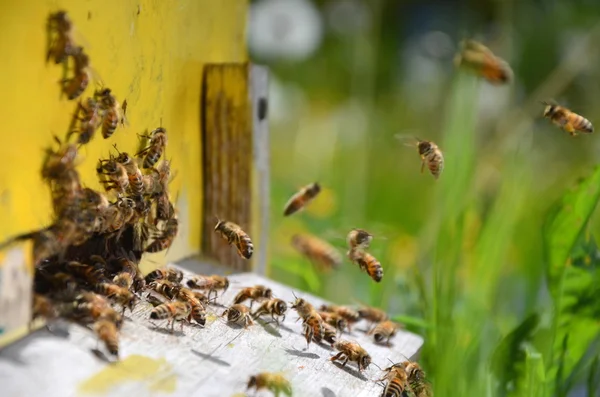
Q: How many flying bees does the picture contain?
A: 8